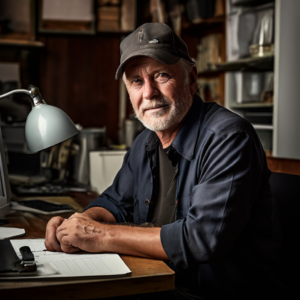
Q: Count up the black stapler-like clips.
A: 1